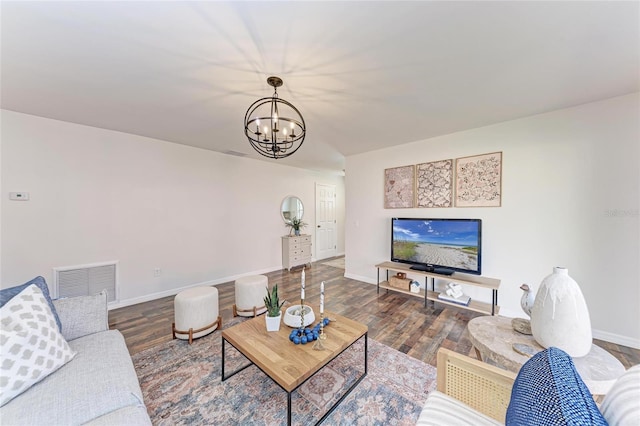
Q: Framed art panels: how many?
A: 3